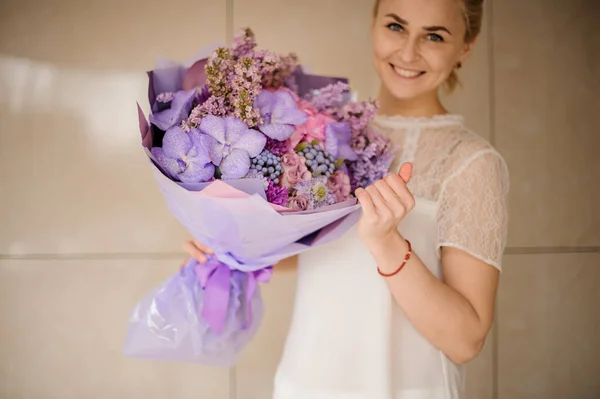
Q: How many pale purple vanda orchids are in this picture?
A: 5